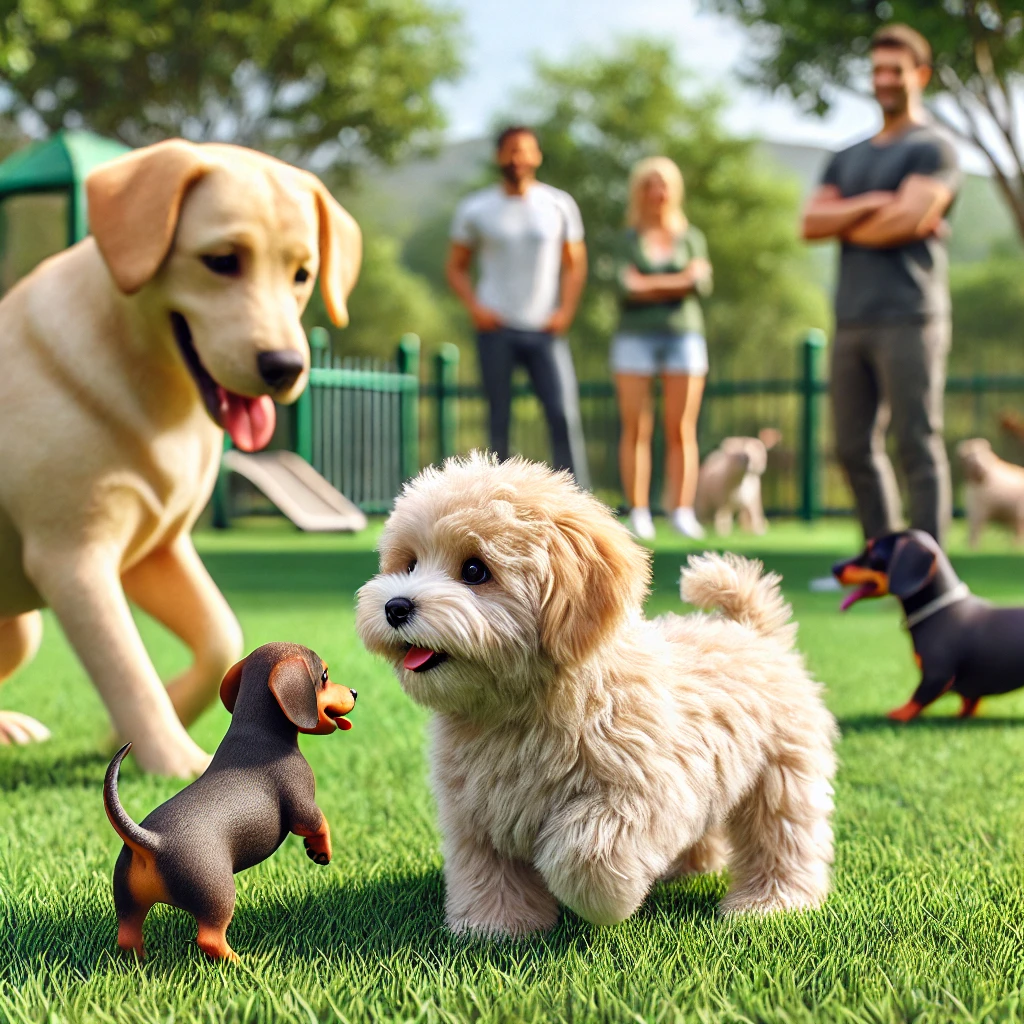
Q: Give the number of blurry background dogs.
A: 2